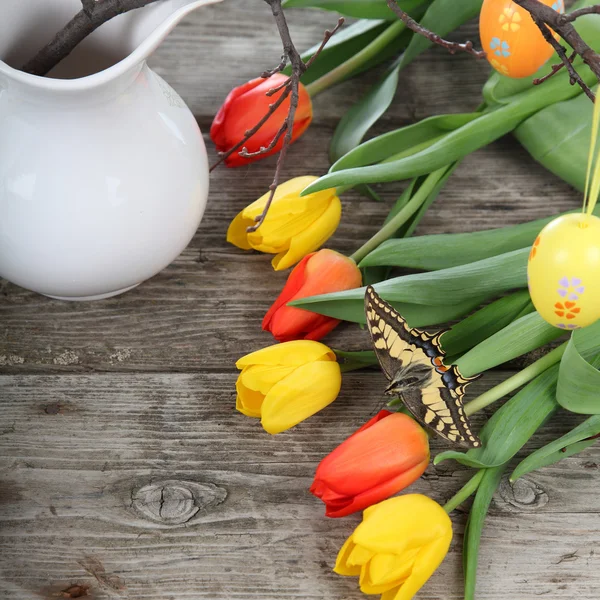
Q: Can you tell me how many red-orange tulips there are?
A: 3